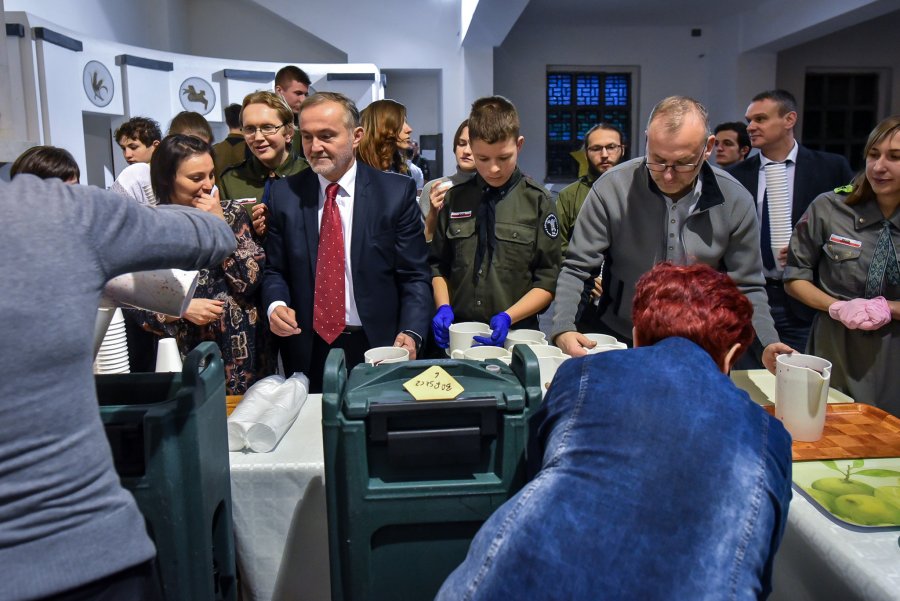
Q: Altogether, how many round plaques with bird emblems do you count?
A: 2